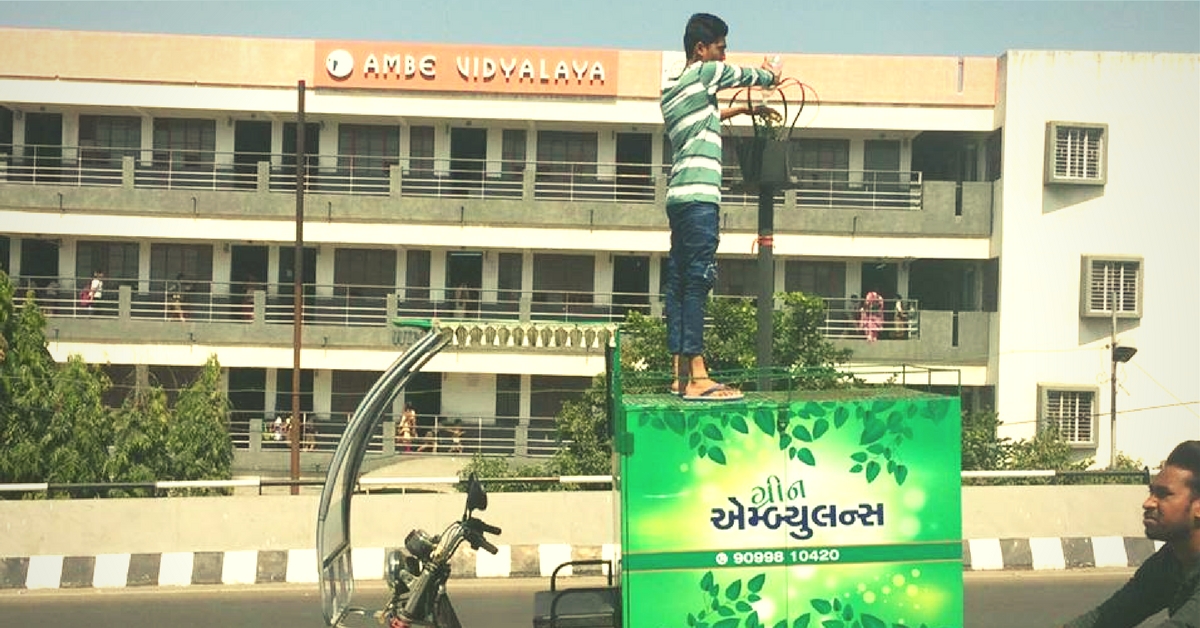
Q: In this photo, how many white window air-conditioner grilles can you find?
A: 3